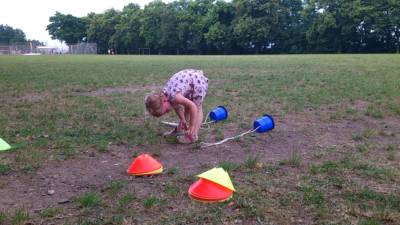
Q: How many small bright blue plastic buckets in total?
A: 2